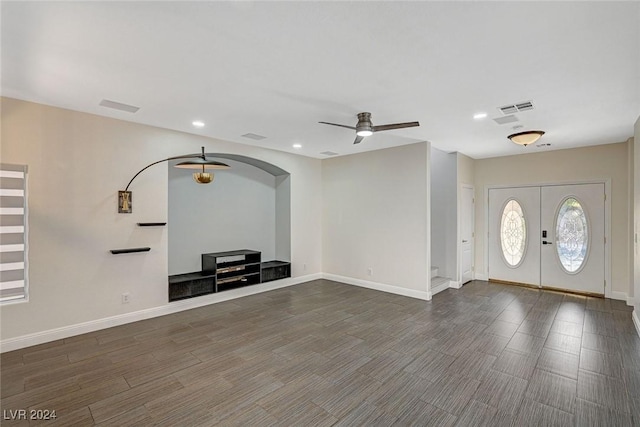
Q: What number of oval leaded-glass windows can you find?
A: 2